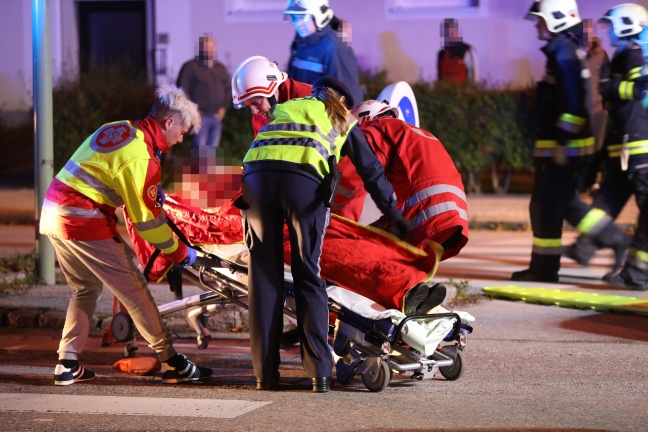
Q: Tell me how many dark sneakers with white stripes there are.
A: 2